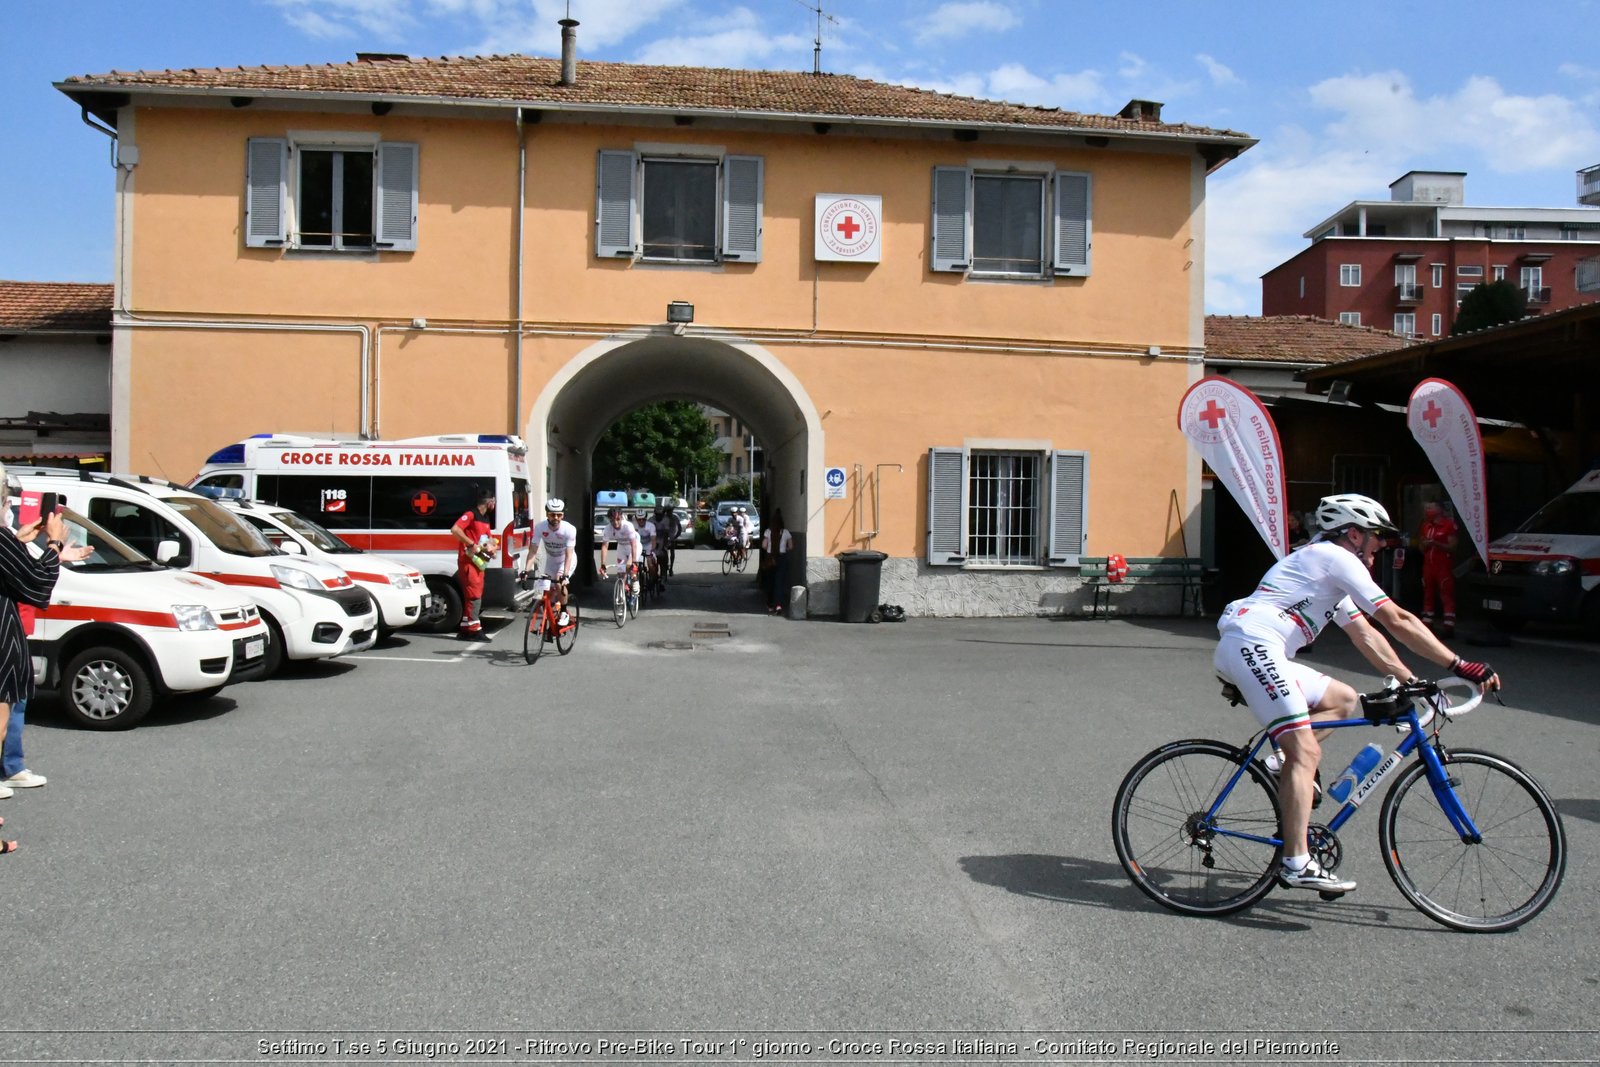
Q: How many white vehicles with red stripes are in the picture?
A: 5